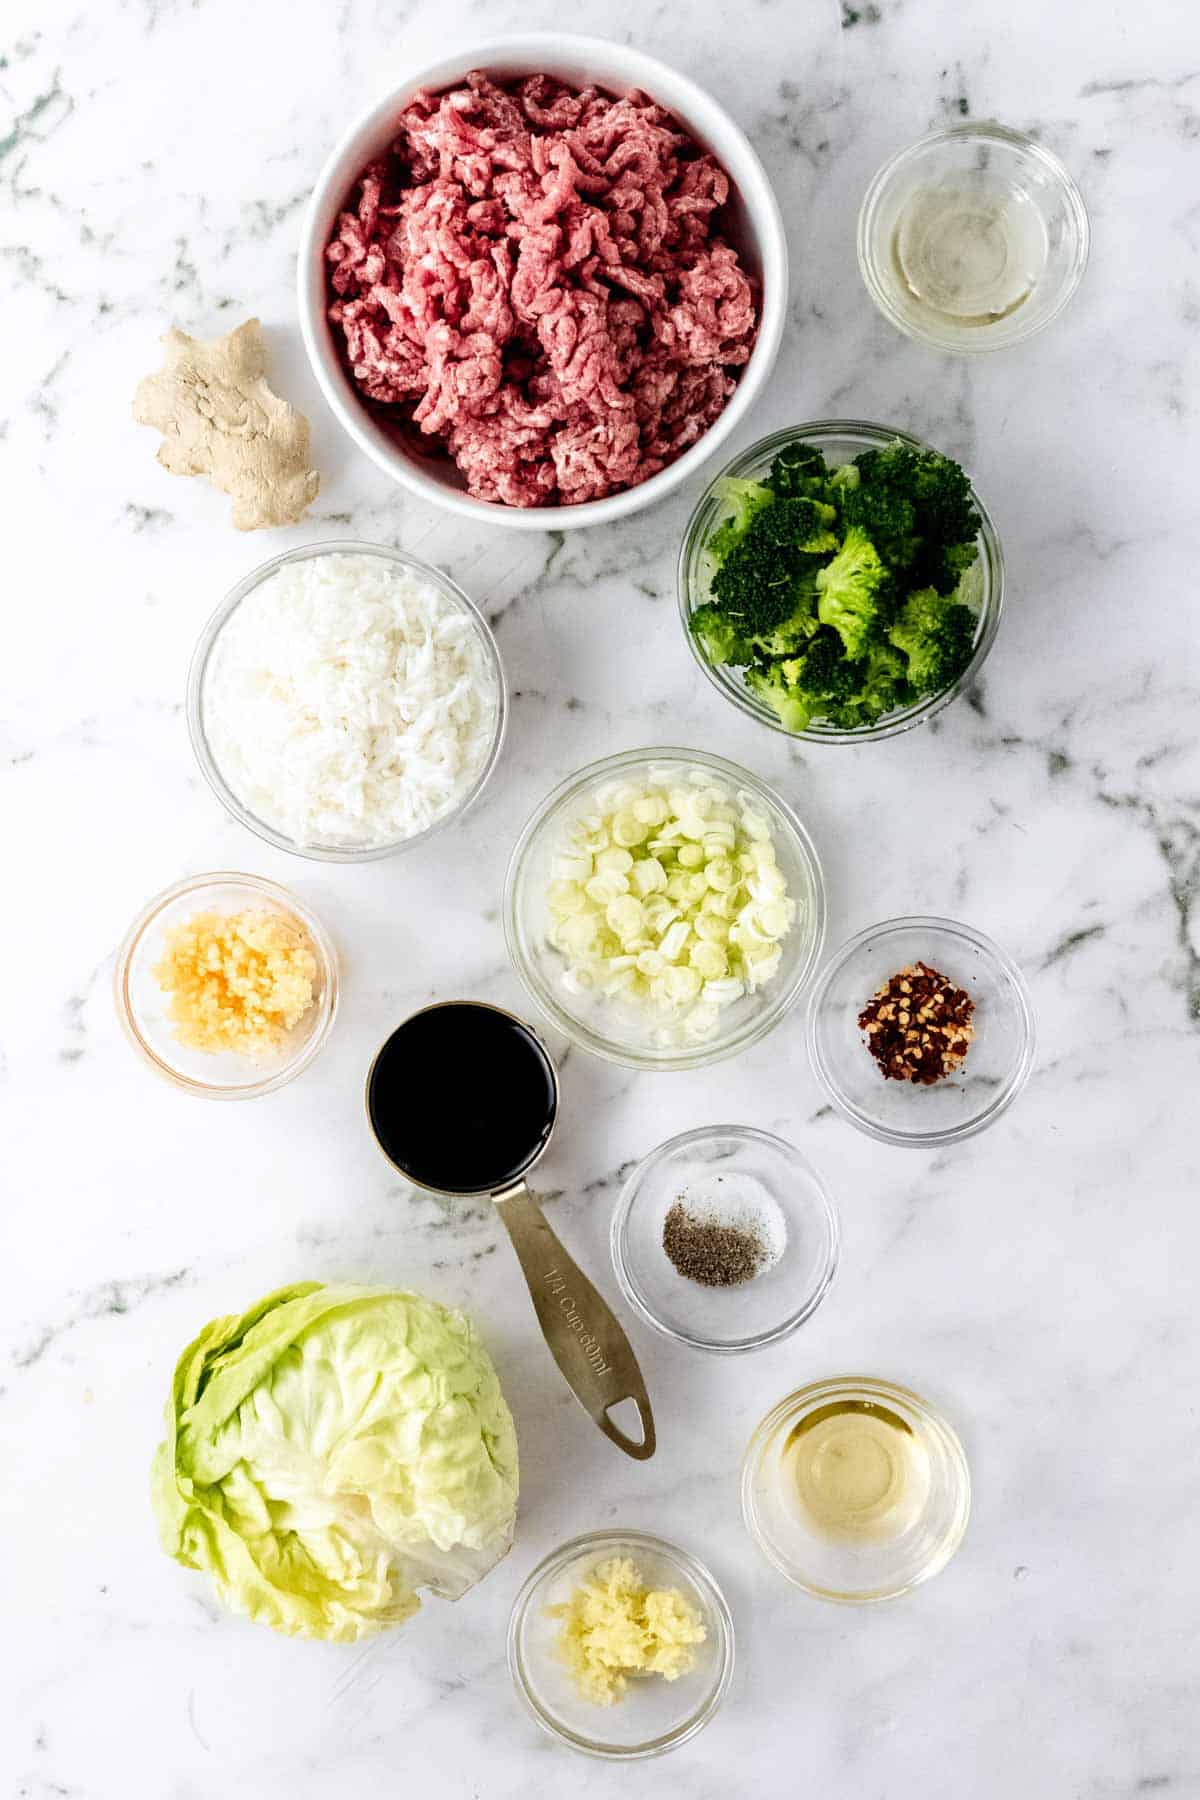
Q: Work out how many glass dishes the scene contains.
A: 9